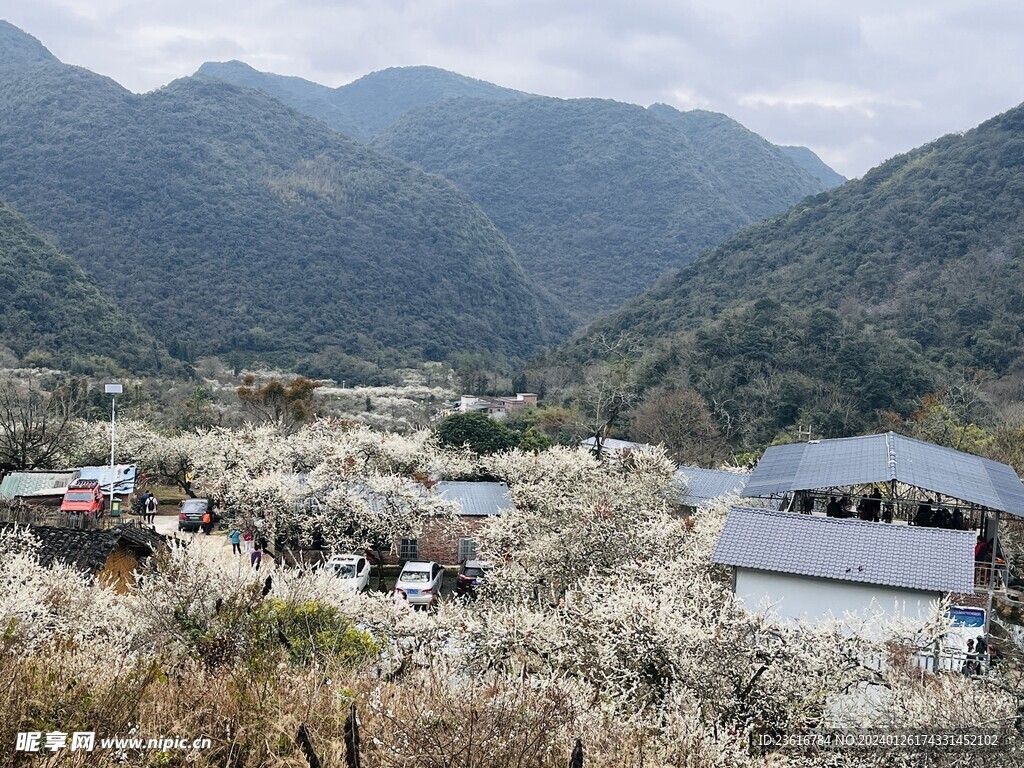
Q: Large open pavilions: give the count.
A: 1